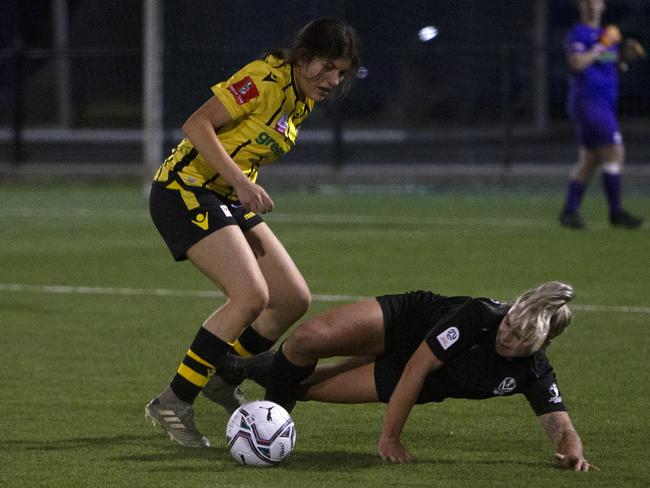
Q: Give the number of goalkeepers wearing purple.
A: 1